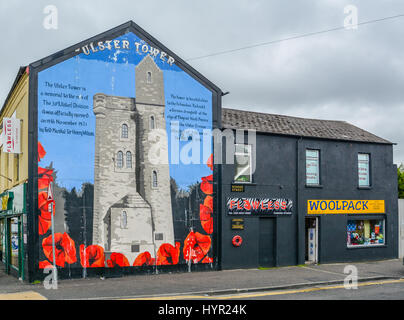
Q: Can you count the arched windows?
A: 7